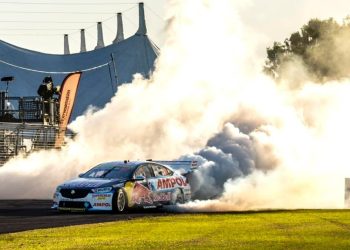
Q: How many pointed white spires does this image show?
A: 5